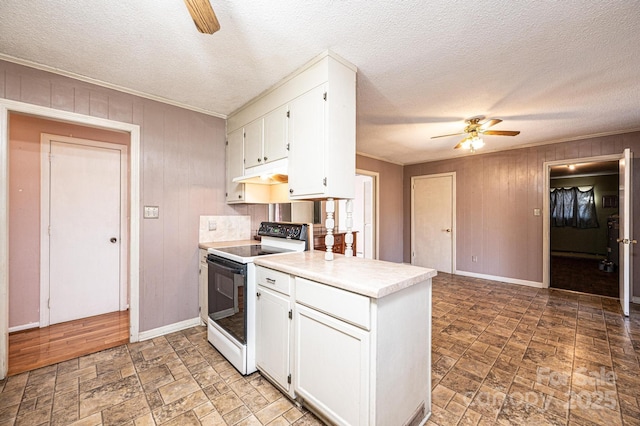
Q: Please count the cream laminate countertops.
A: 2